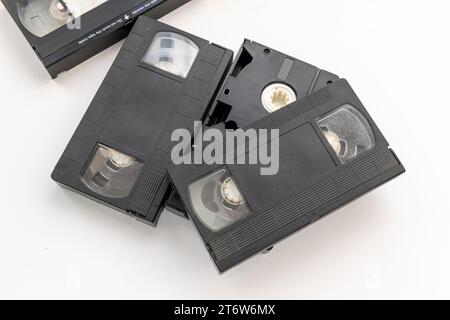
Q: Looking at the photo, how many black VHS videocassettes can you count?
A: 4